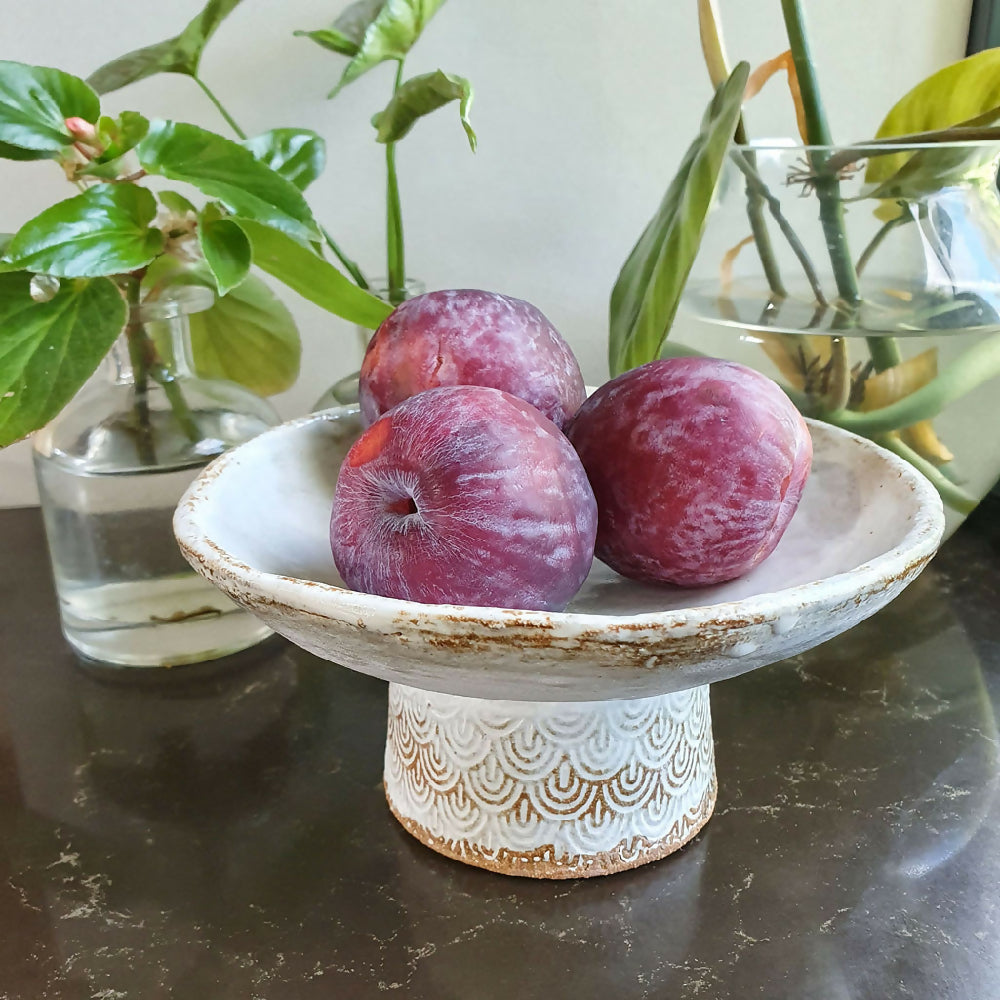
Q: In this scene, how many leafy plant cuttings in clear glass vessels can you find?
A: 3